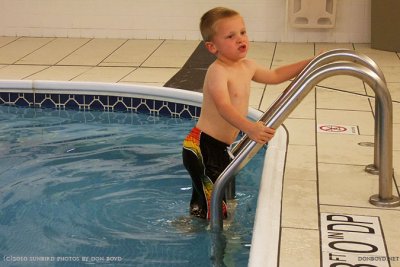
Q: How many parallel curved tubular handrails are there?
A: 2